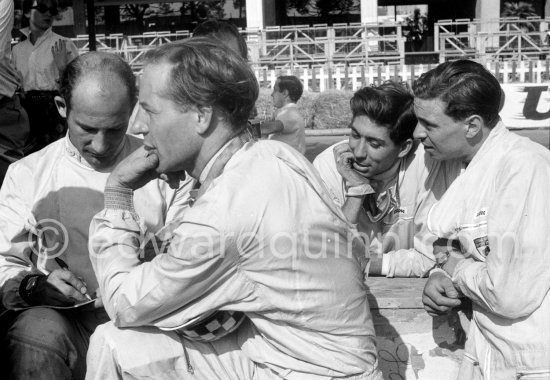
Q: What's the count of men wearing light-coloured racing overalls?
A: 4